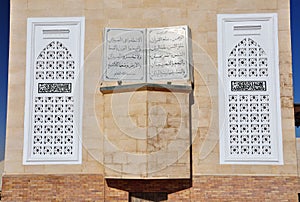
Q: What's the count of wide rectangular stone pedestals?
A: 1